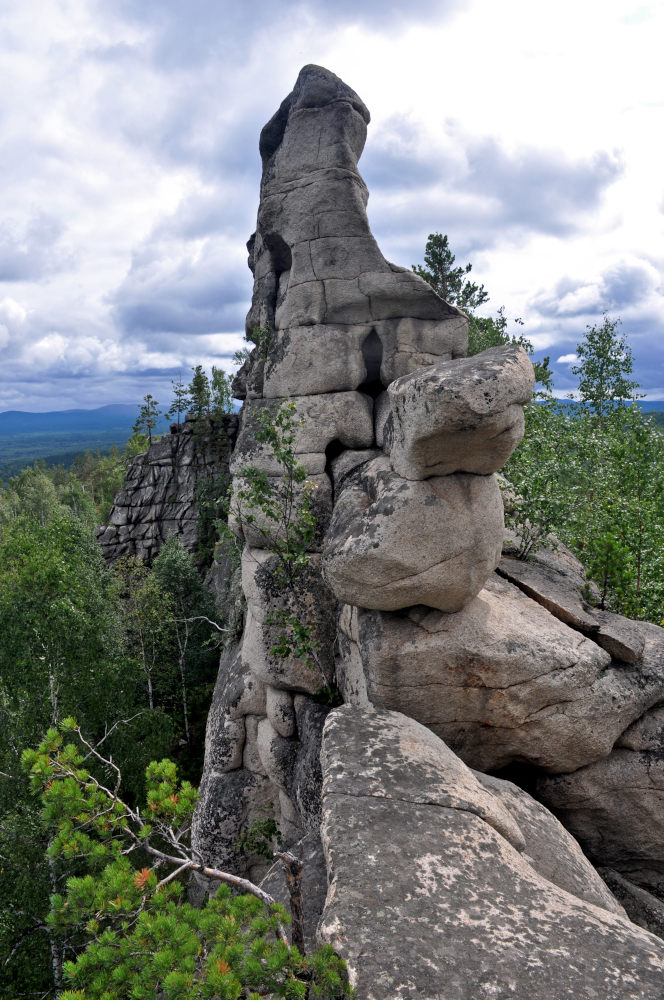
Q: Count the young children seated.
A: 0